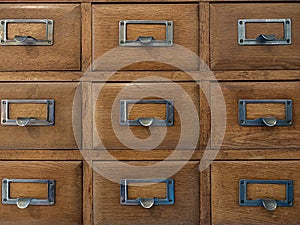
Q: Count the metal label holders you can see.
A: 9